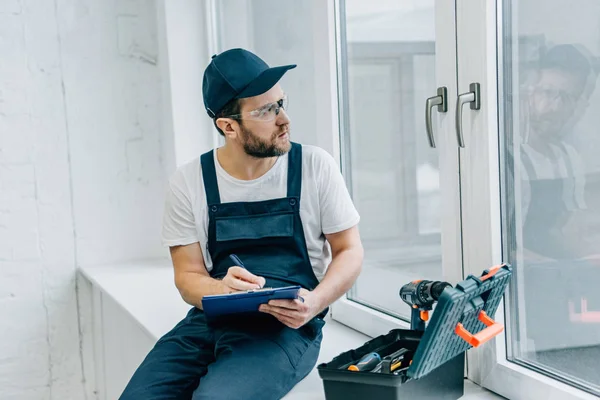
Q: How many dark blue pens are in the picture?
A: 1